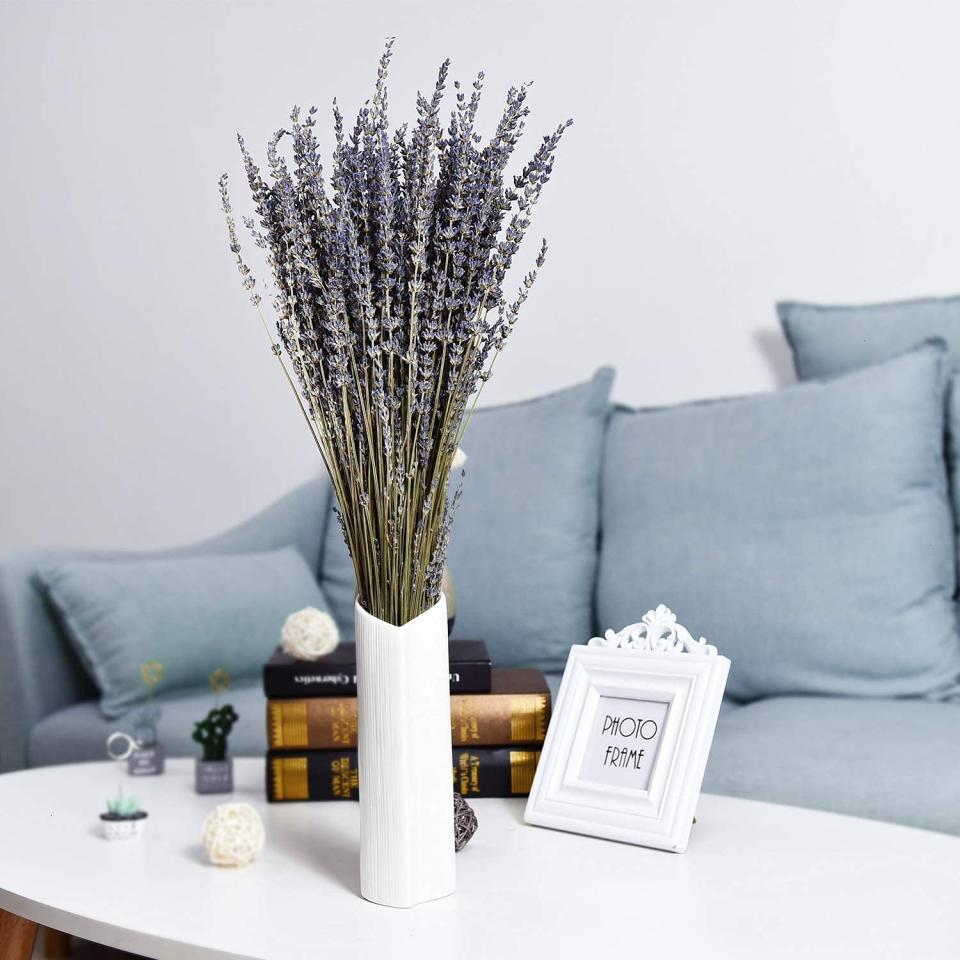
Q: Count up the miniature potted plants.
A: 3